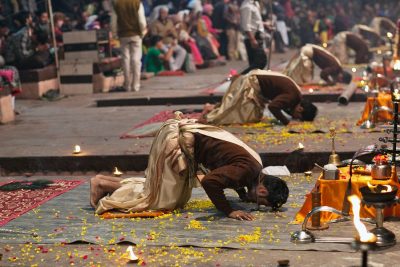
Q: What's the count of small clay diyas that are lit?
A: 4